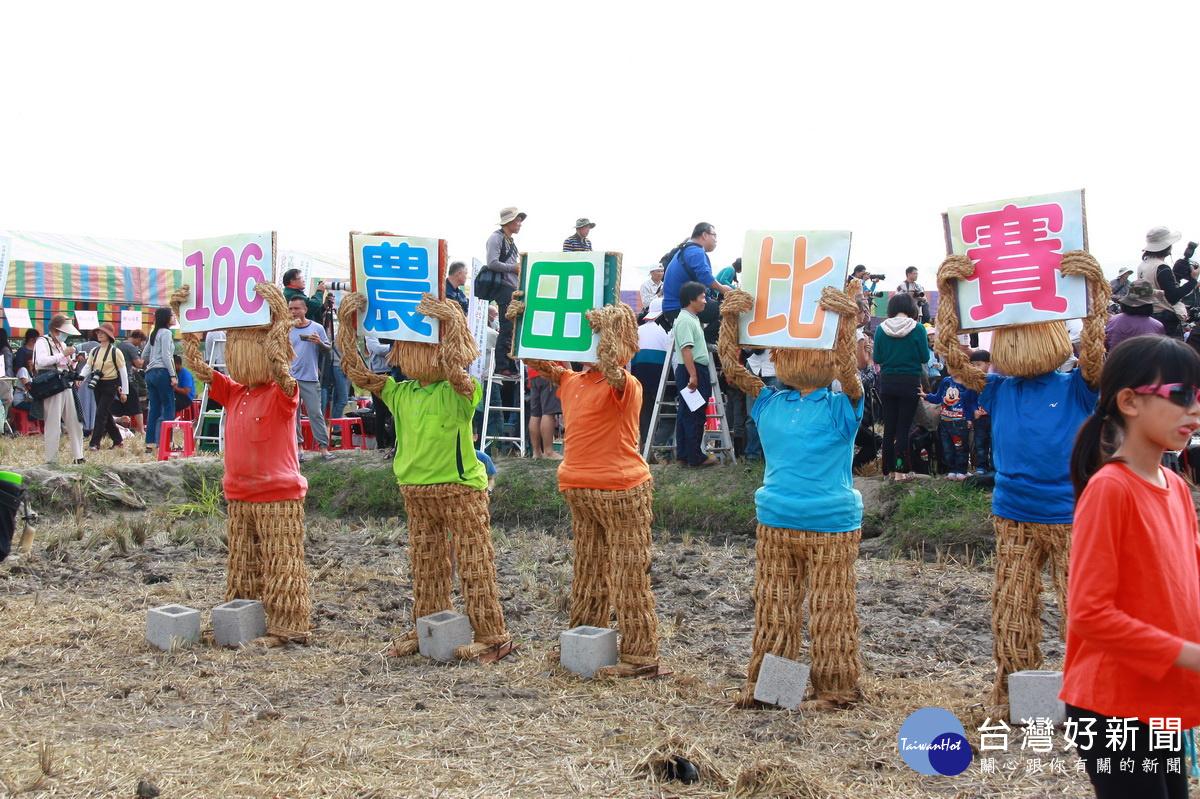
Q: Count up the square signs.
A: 5